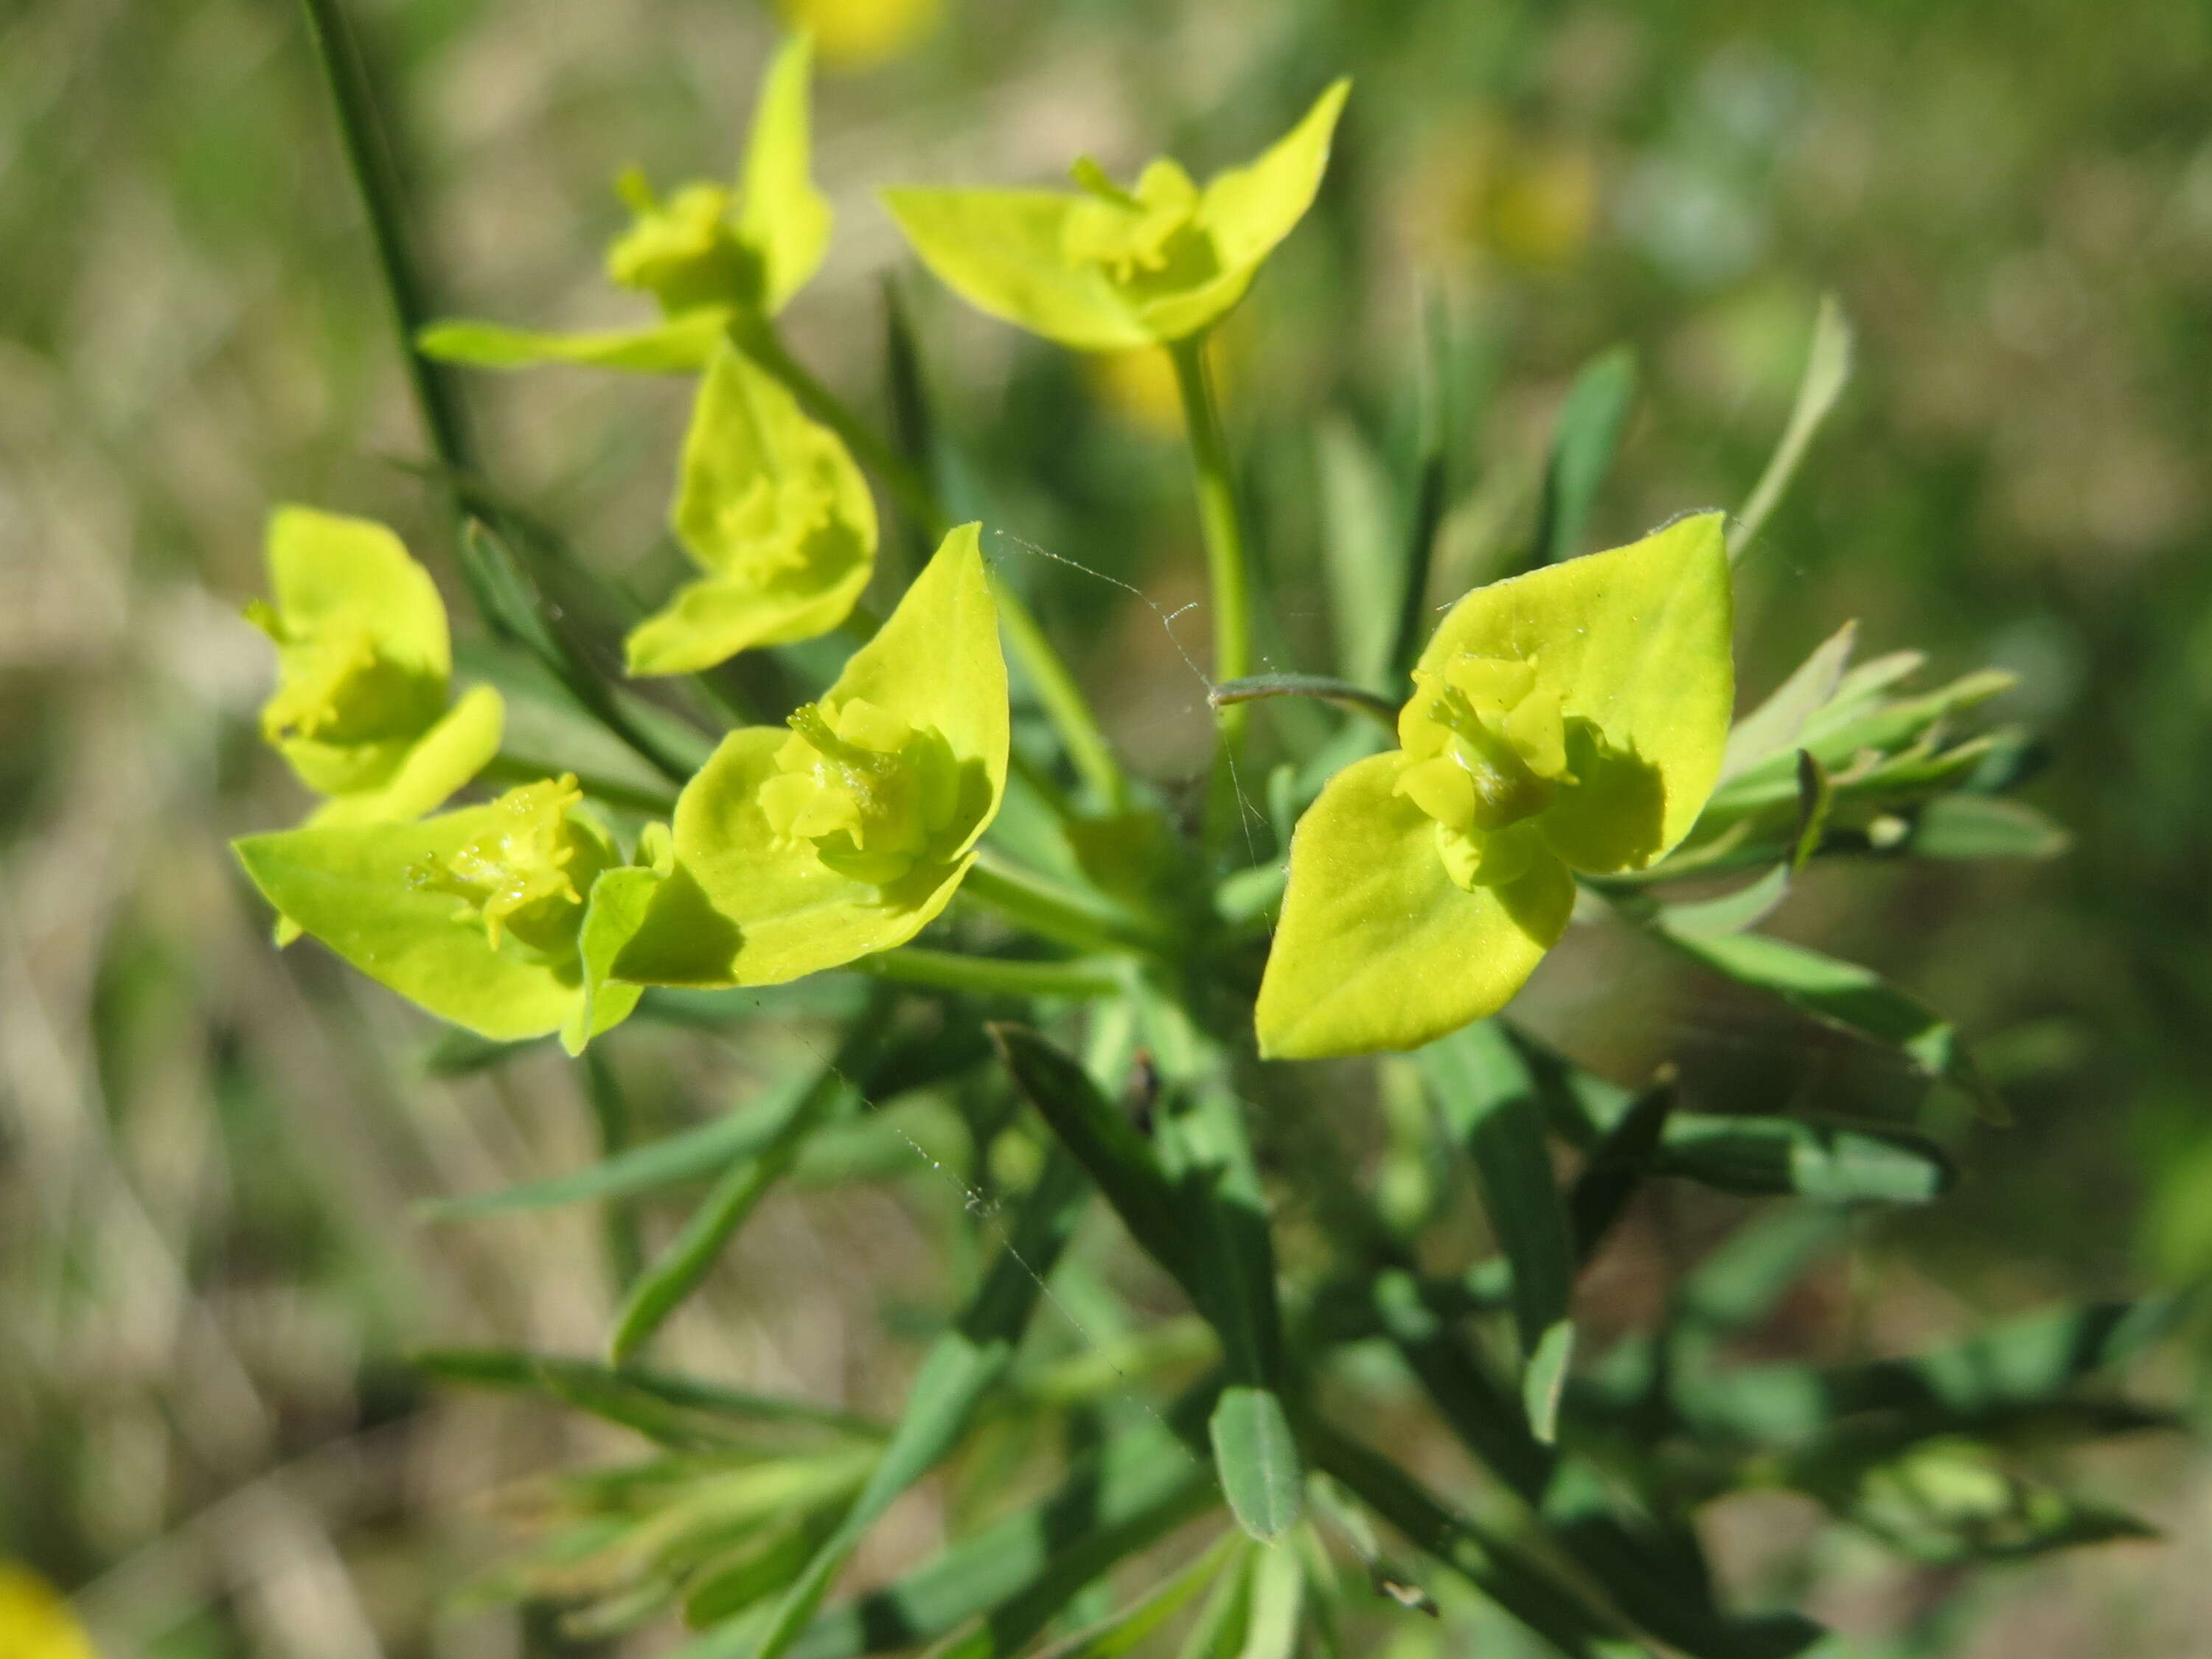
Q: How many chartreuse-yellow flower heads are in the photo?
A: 7